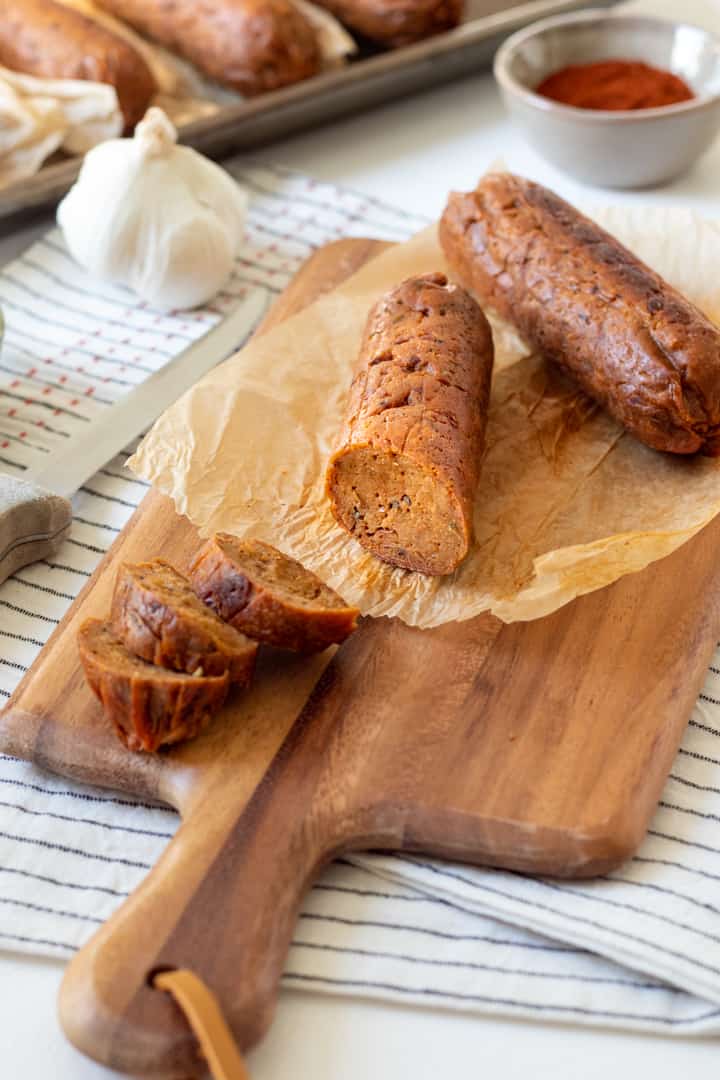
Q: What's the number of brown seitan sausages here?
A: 5